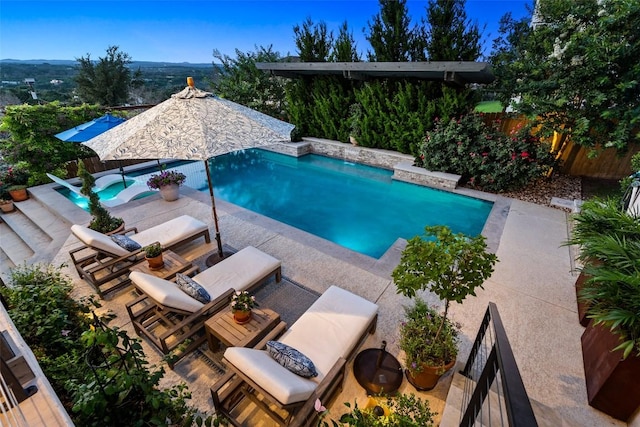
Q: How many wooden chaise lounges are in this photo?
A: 3